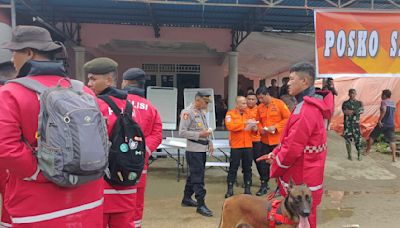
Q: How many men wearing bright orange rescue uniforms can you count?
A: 3